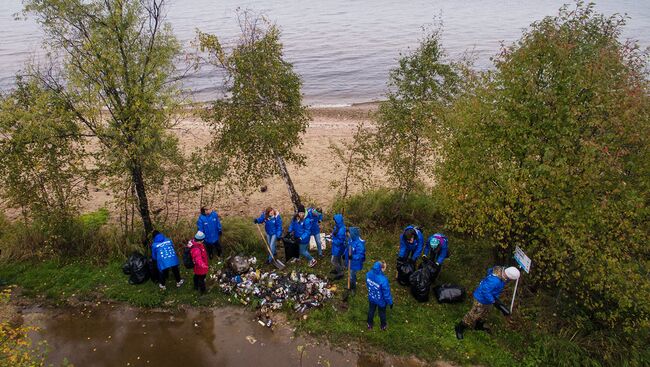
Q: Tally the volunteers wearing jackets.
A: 12